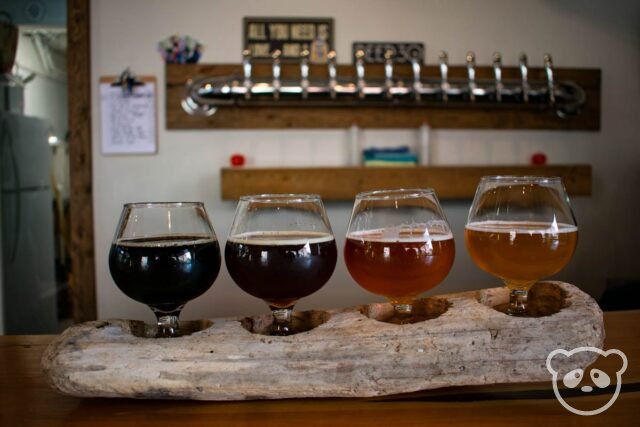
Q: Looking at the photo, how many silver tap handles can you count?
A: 12